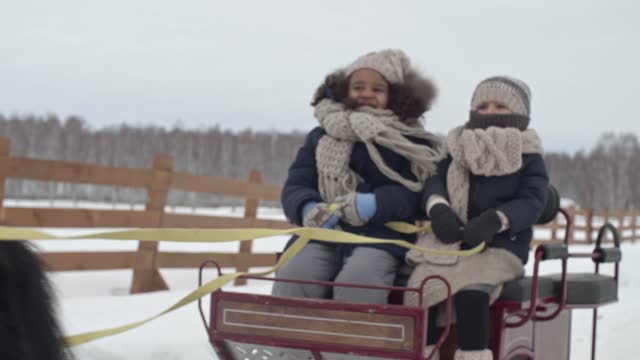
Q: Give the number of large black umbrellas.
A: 0